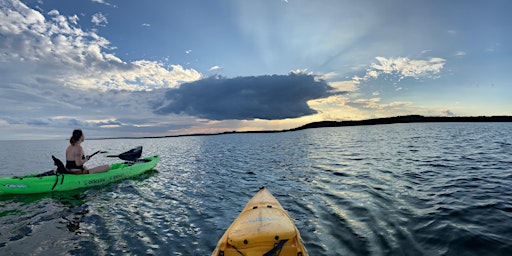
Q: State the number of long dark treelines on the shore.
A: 1